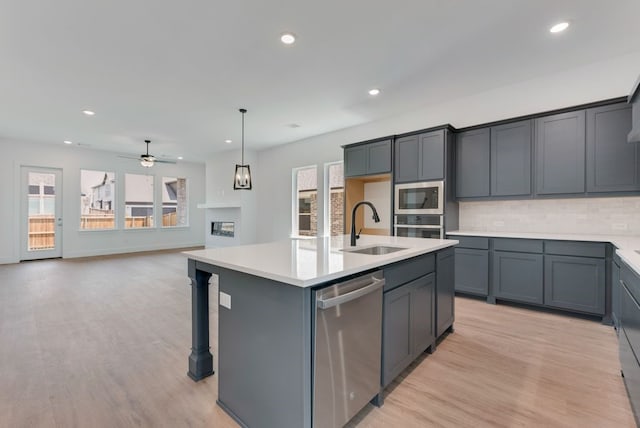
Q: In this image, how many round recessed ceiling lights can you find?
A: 7